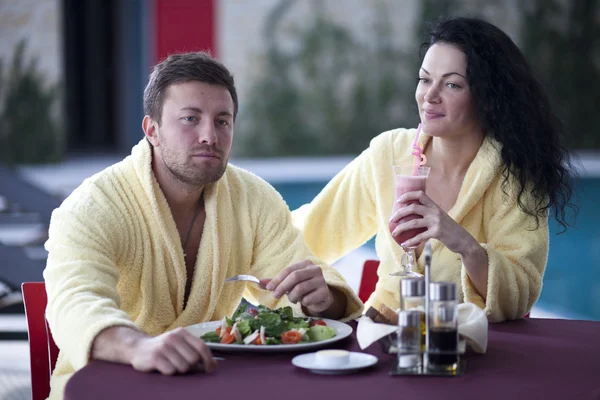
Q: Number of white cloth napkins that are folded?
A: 1